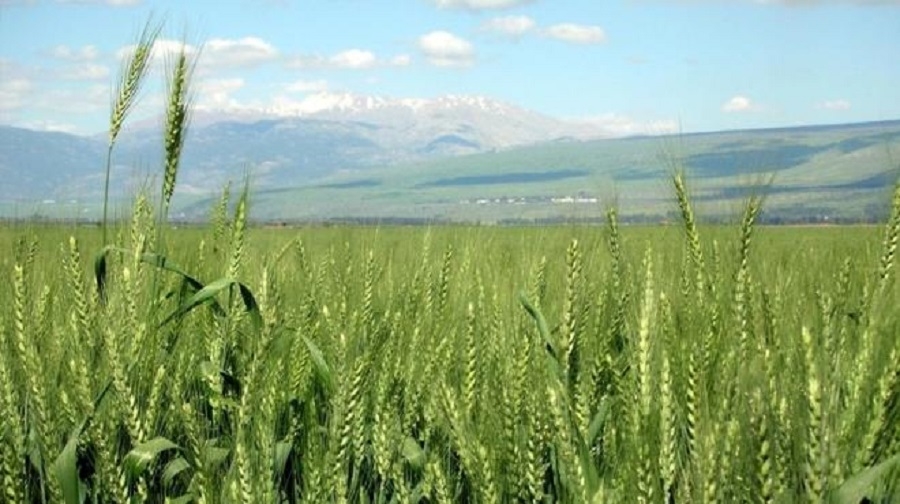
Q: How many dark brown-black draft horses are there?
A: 0